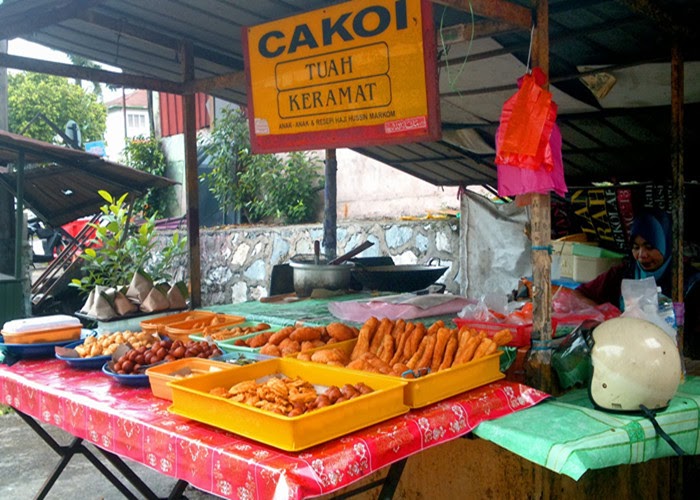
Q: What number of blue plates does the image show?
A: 3